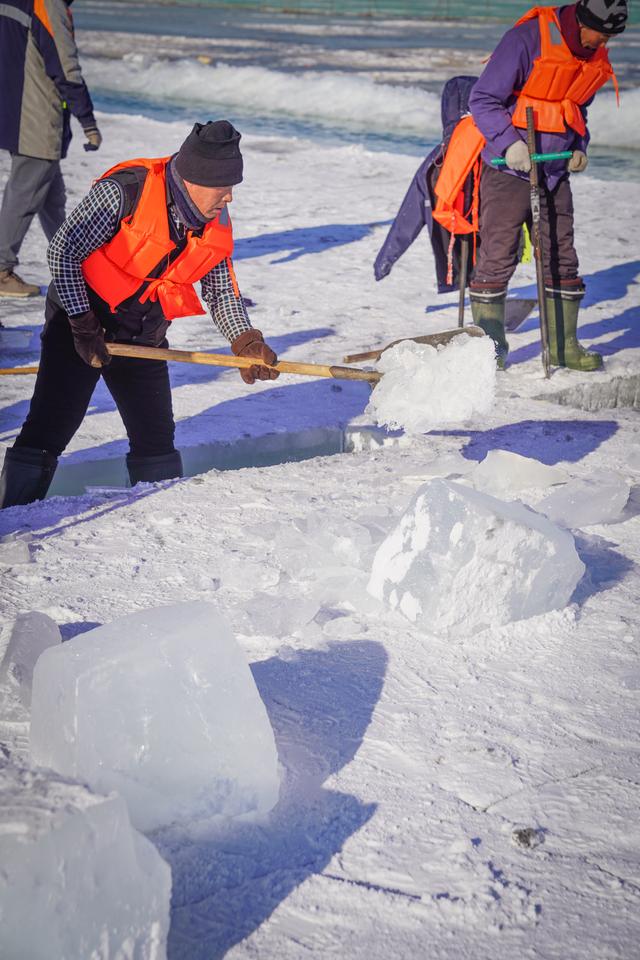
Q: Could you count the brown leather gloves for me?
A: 2